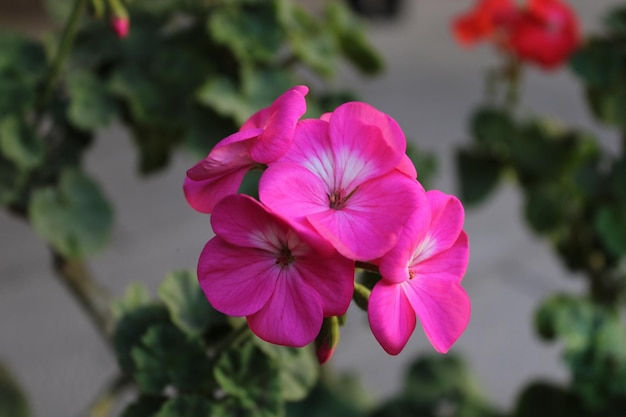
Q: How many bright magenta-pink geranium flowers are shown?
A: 4